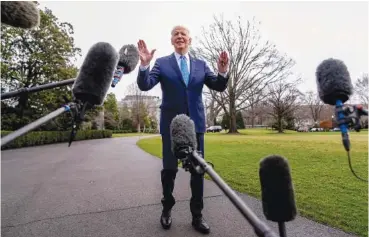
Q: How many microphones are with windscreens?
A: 6